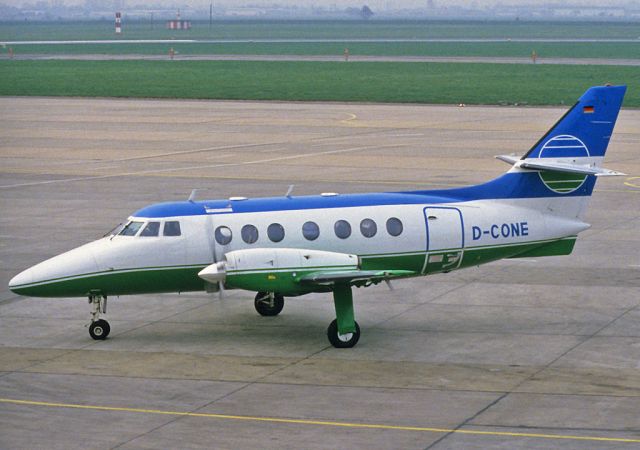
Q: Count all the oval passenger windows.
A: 7